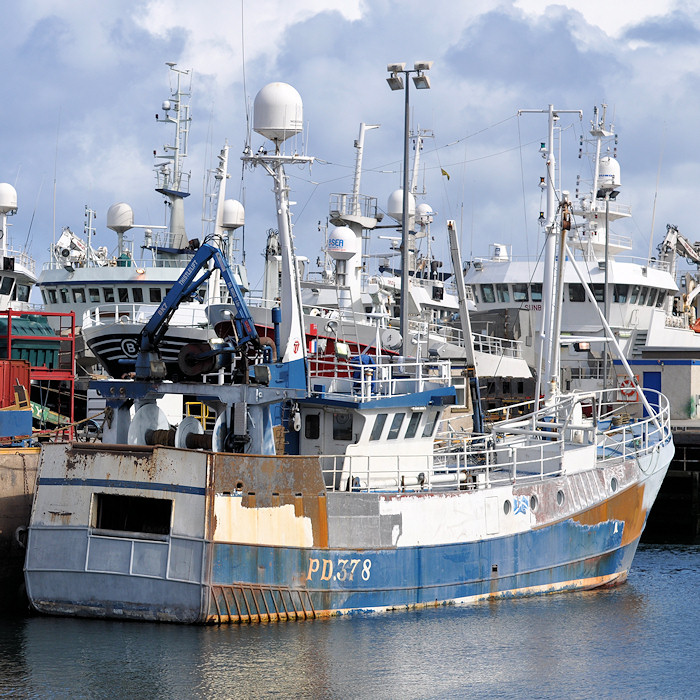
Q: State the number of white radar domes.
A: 8